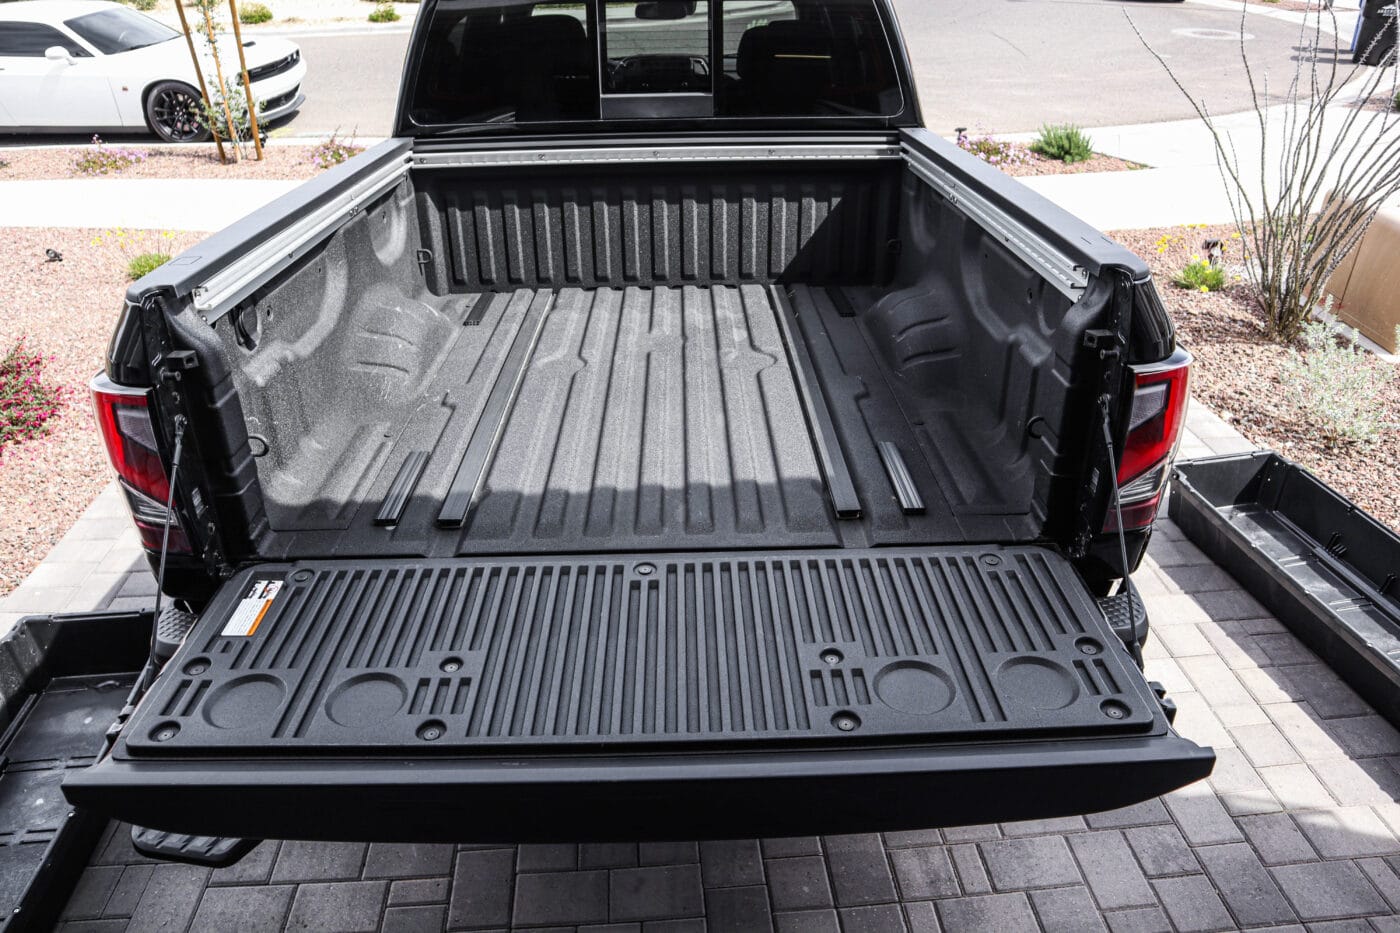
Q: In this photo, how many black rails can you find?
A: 6